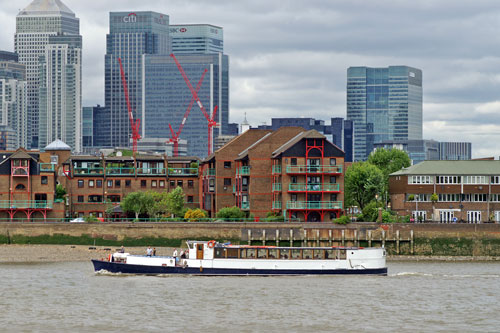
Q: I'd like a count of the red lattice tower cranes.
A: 3